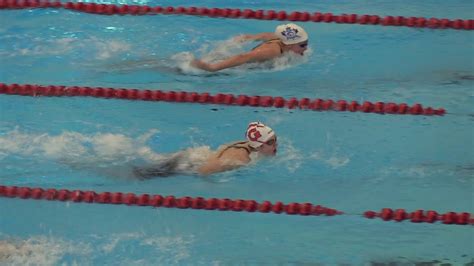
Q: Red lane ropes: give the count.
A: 3